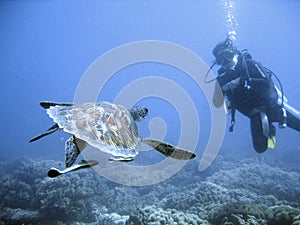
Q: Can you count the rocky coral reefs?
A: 1